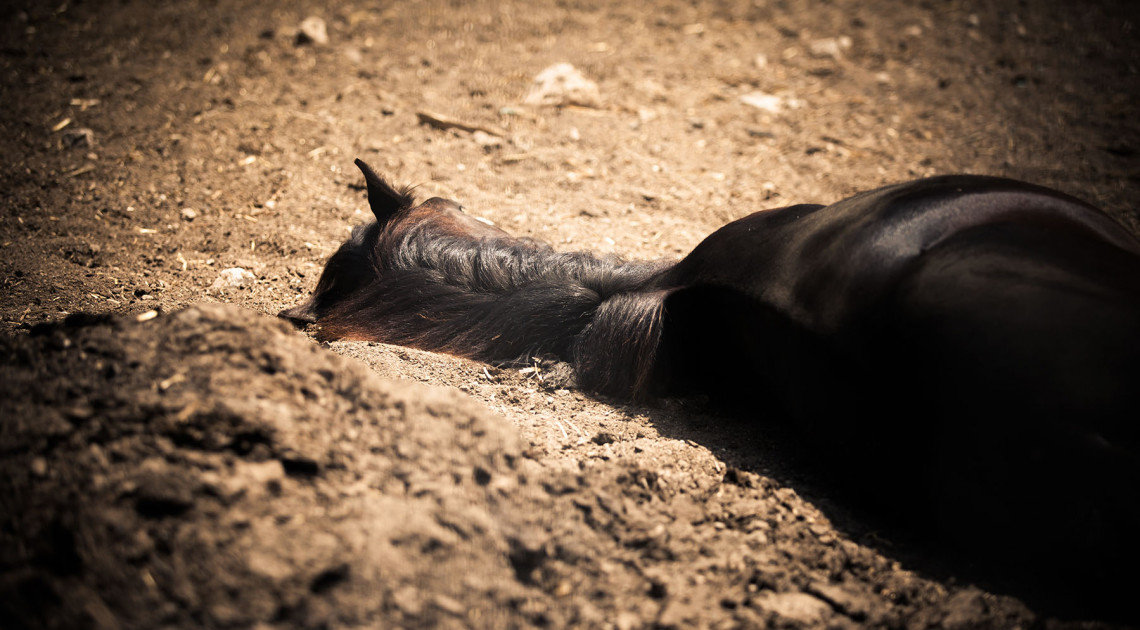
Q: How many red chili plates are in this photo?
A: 0